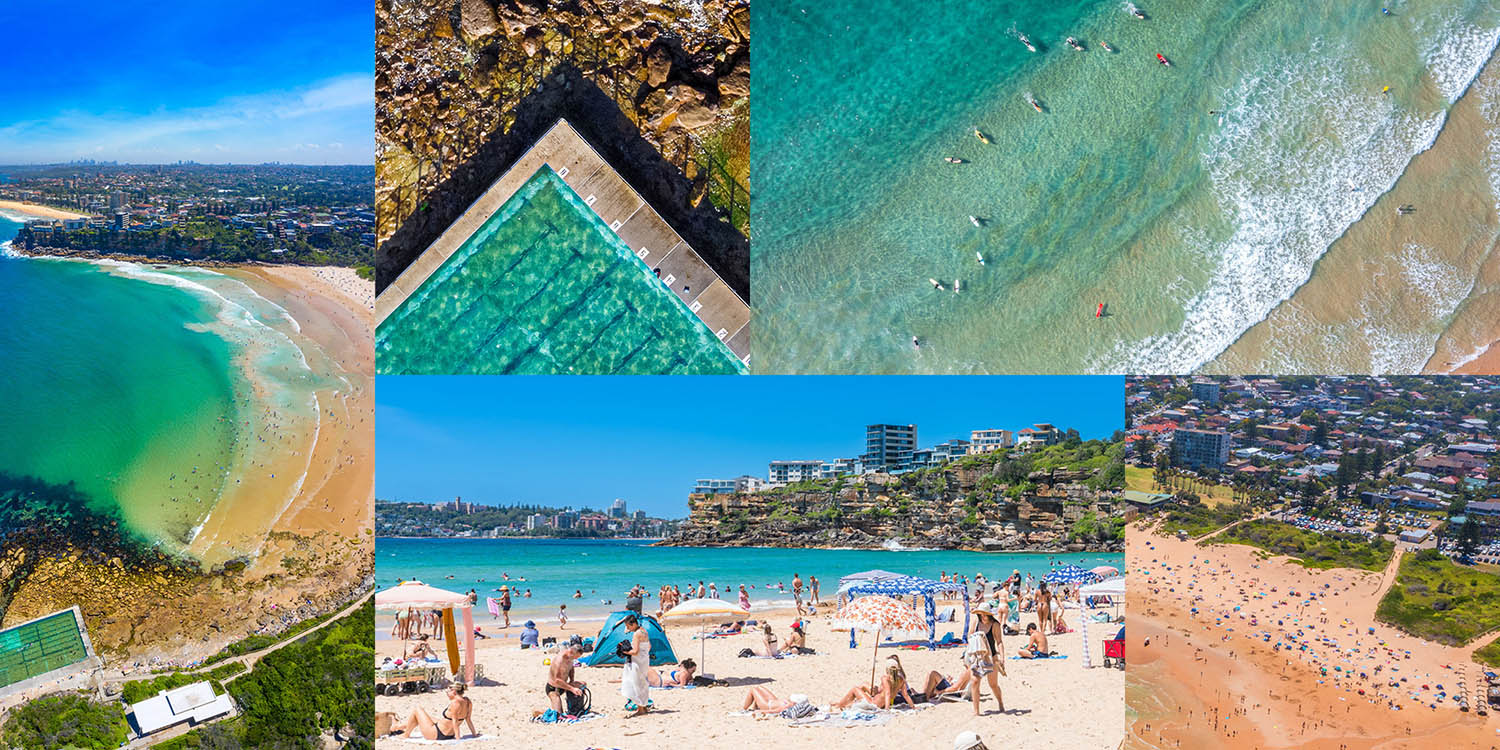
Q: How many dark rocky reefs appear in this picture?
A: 1